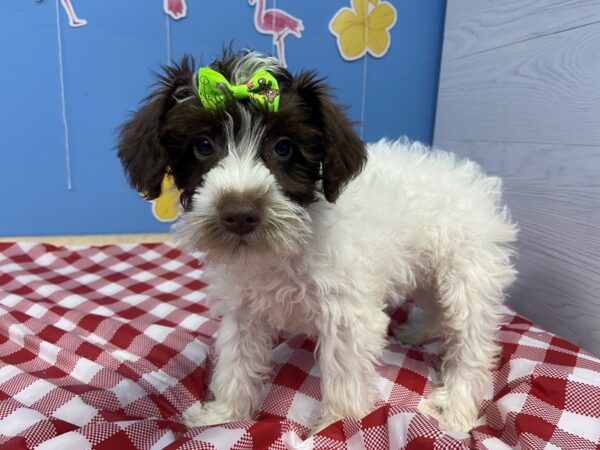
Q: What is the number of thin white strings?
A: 4